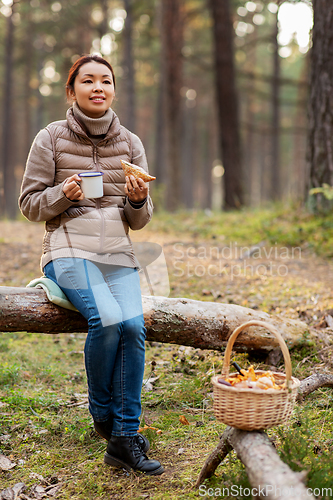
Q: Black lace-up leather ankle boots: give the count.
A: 2